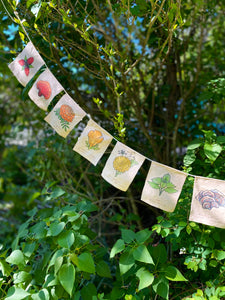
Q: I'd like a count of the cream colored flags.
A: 7